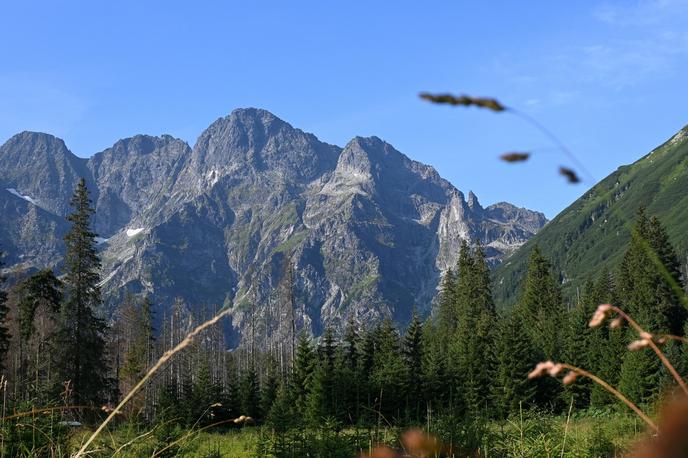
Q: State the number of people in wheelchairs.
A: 0